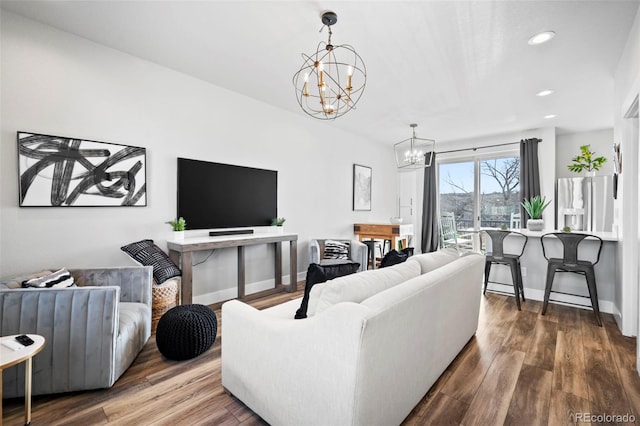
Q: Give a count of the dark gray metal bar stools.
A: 2